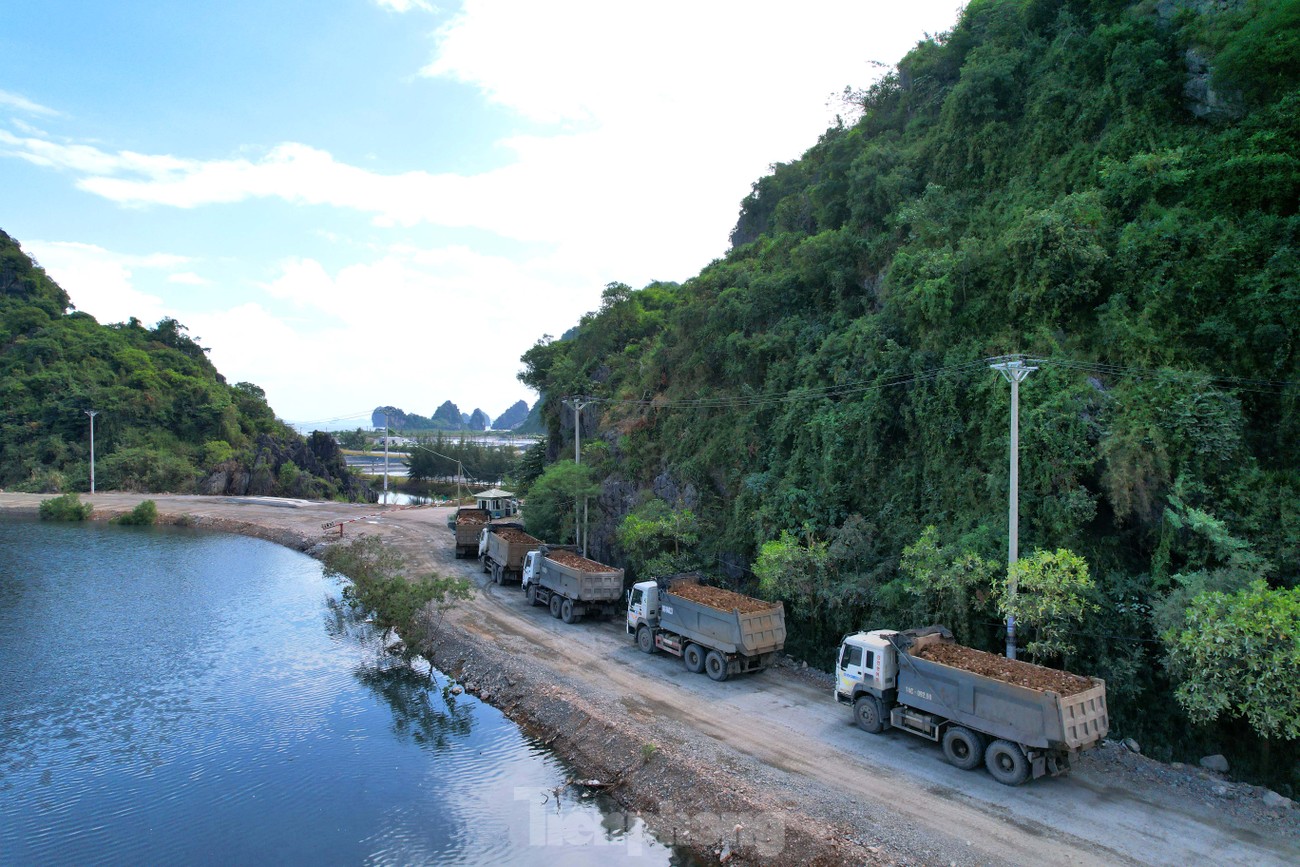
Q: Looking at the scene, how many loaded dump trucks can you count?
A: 5